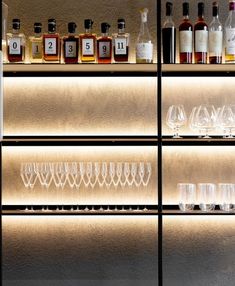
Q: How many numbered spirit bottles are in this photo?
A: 7